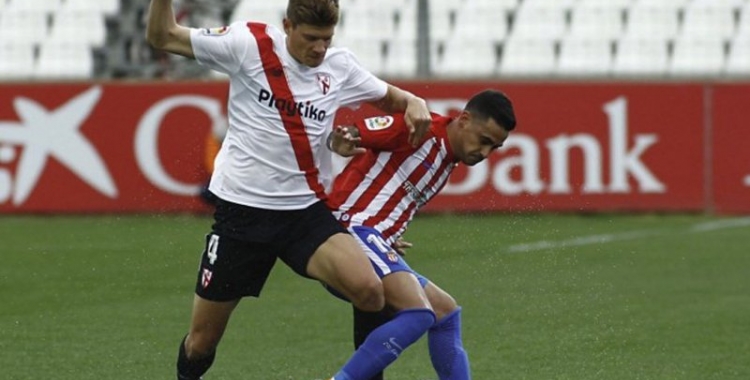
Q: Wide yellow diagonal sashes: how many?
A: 0